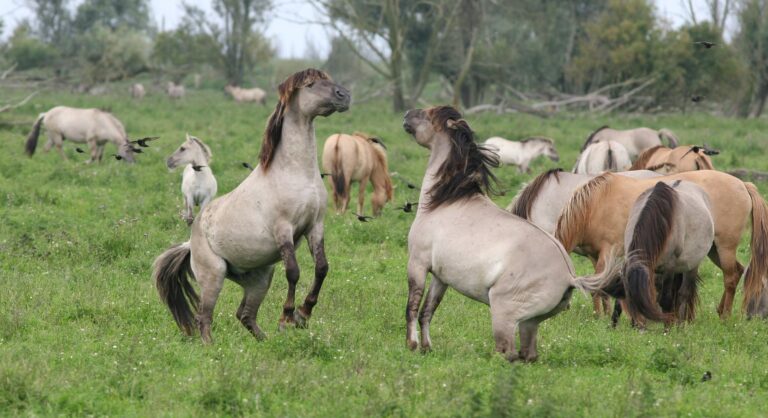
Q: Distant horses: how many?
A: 3